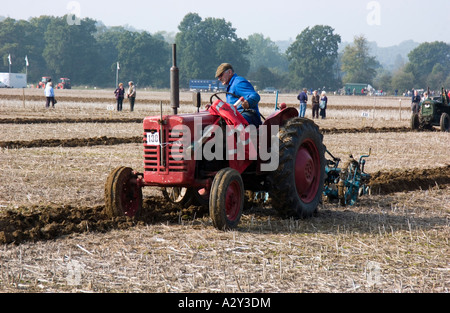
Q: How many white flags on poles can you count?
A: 3